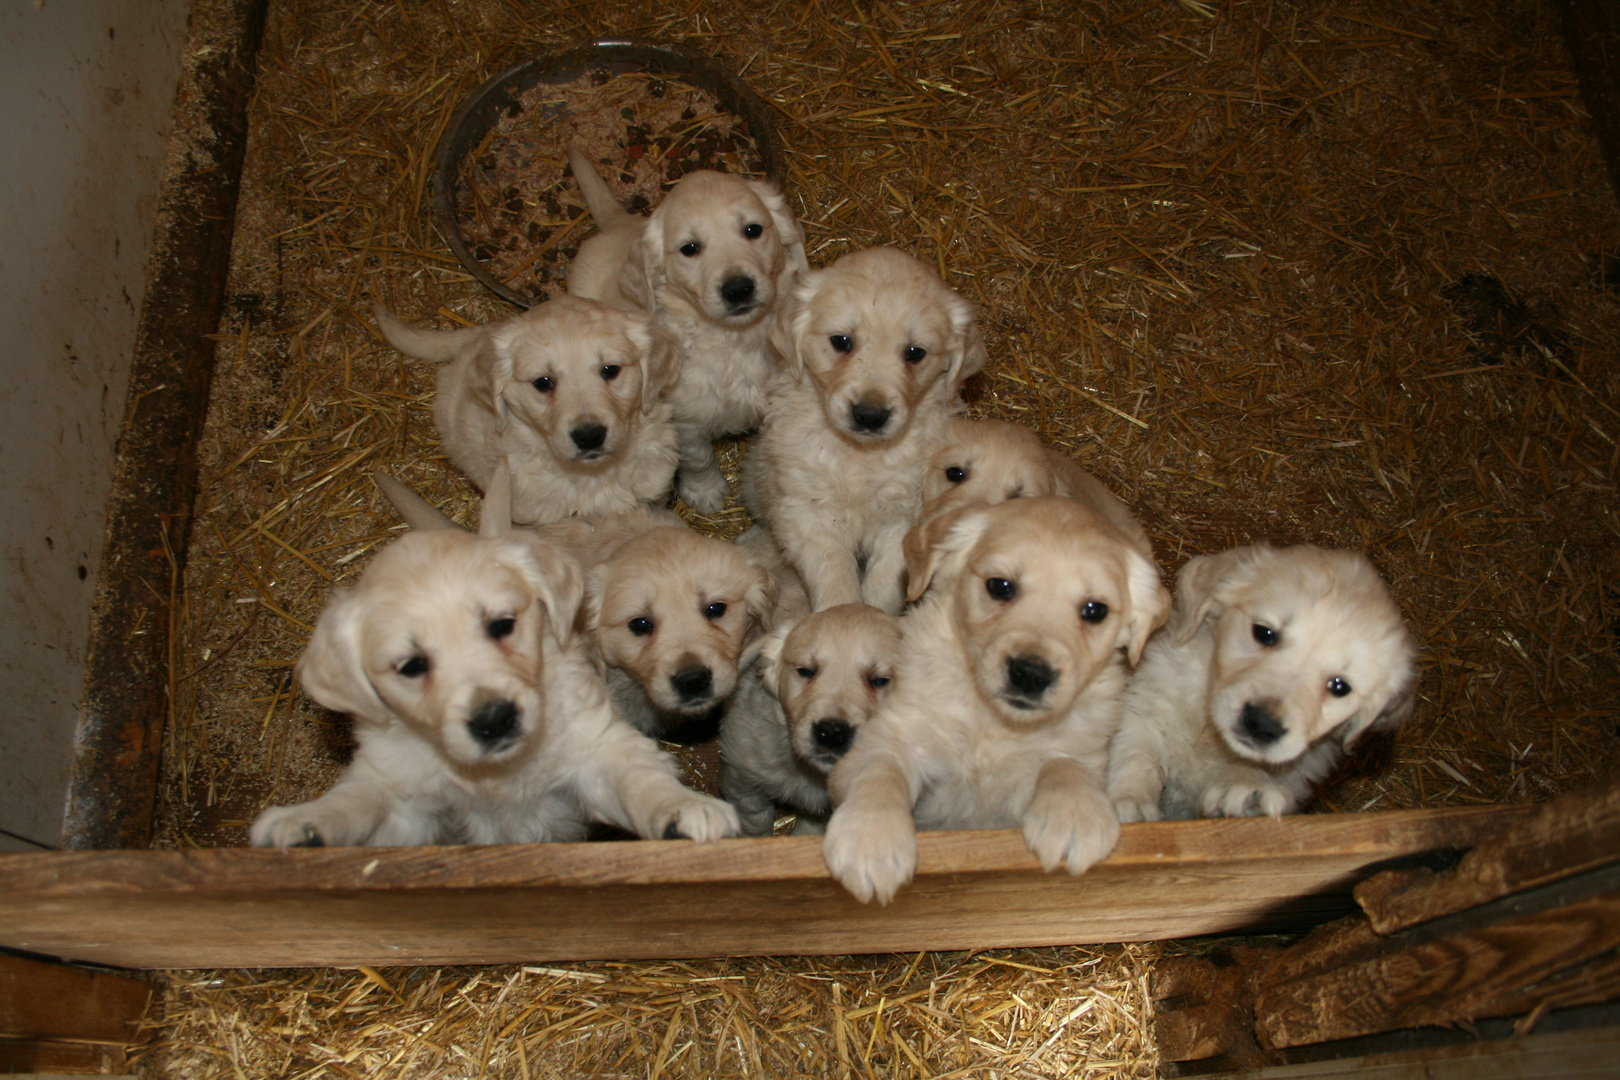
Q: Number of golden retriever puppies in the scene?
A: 9